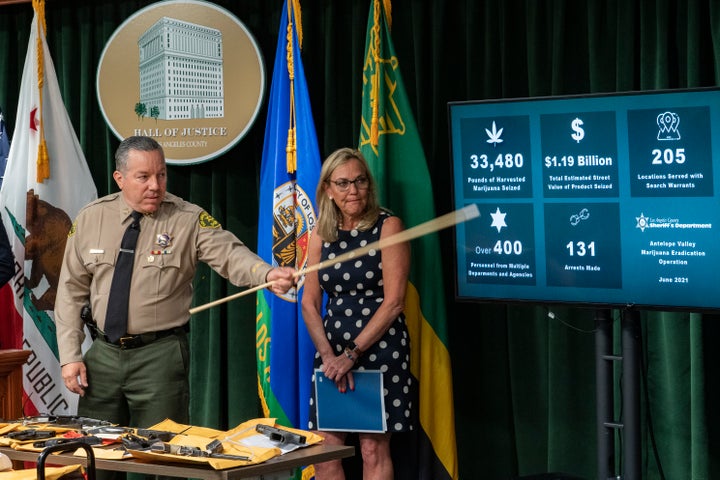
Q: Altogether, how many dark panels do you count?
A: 5